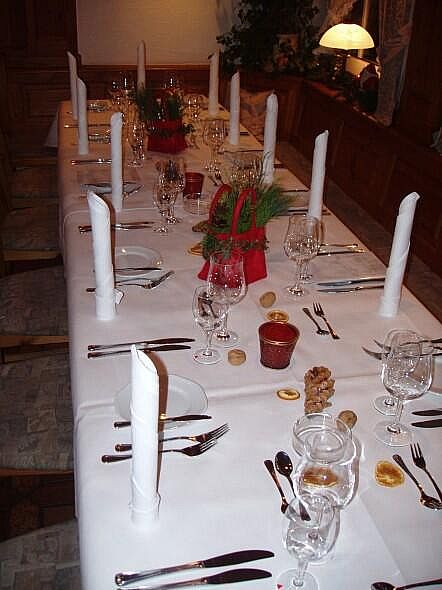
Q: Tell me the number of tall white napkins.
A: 11